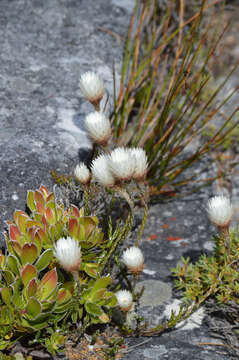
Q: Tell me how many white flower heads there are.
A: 10